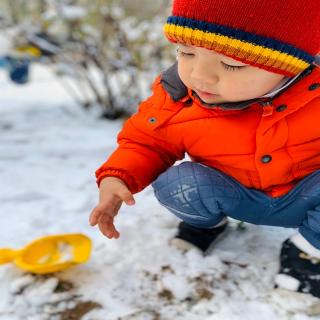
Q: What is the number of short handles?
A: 1